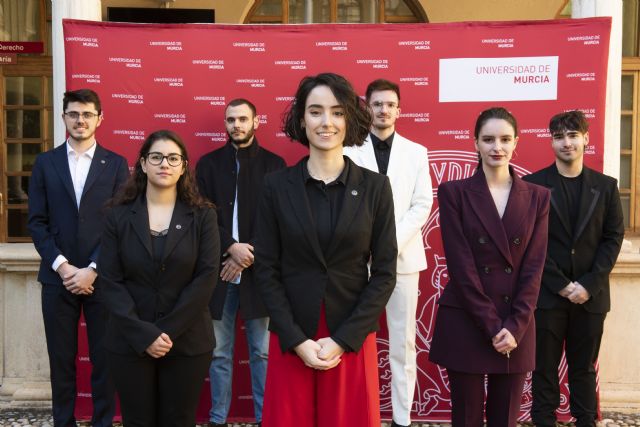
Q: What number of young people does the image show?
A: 7